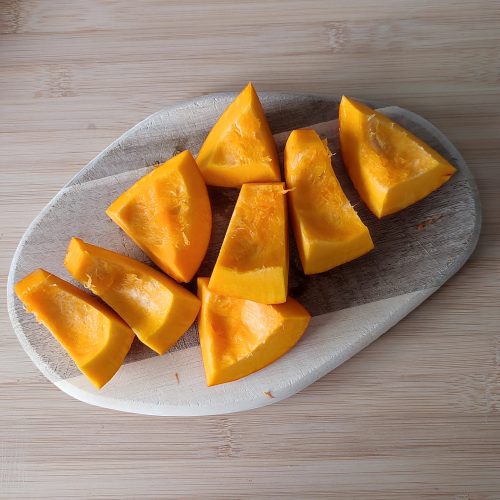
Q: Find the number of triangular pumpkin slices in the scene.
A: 4